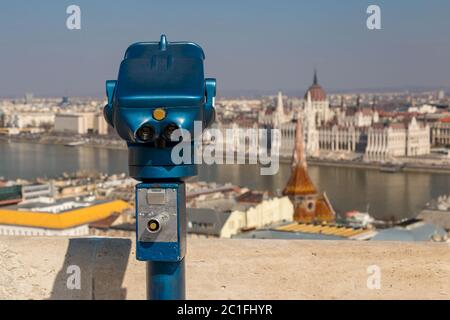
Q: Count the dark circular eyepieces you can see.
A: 2